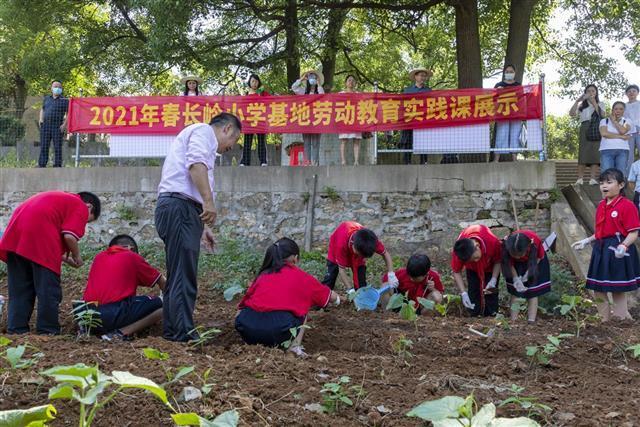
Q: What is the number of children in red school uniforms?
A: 8